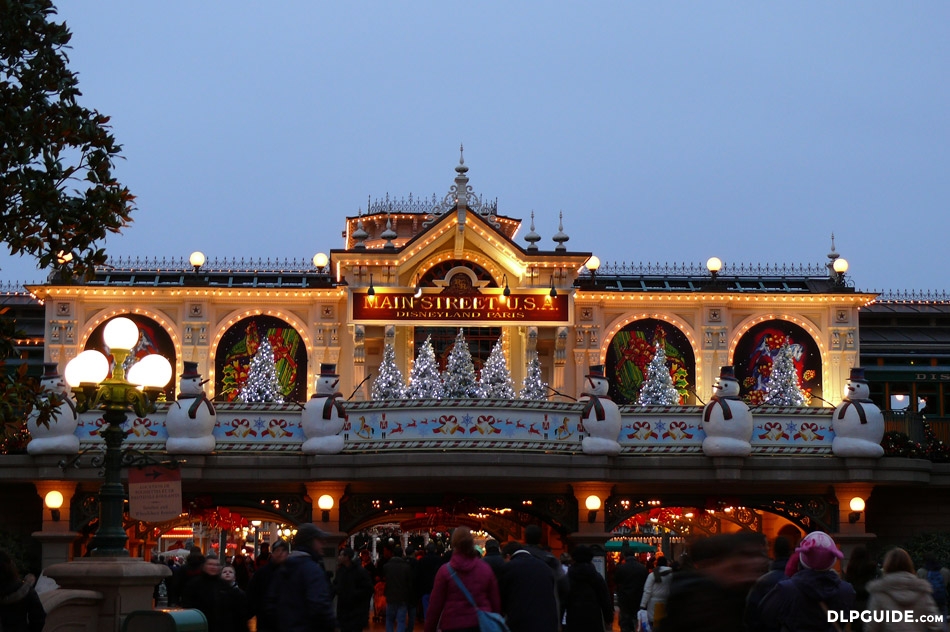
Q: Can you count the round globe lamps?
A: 15